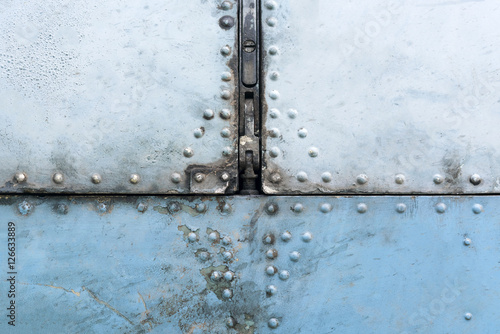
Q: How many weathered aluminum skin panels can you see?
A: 3